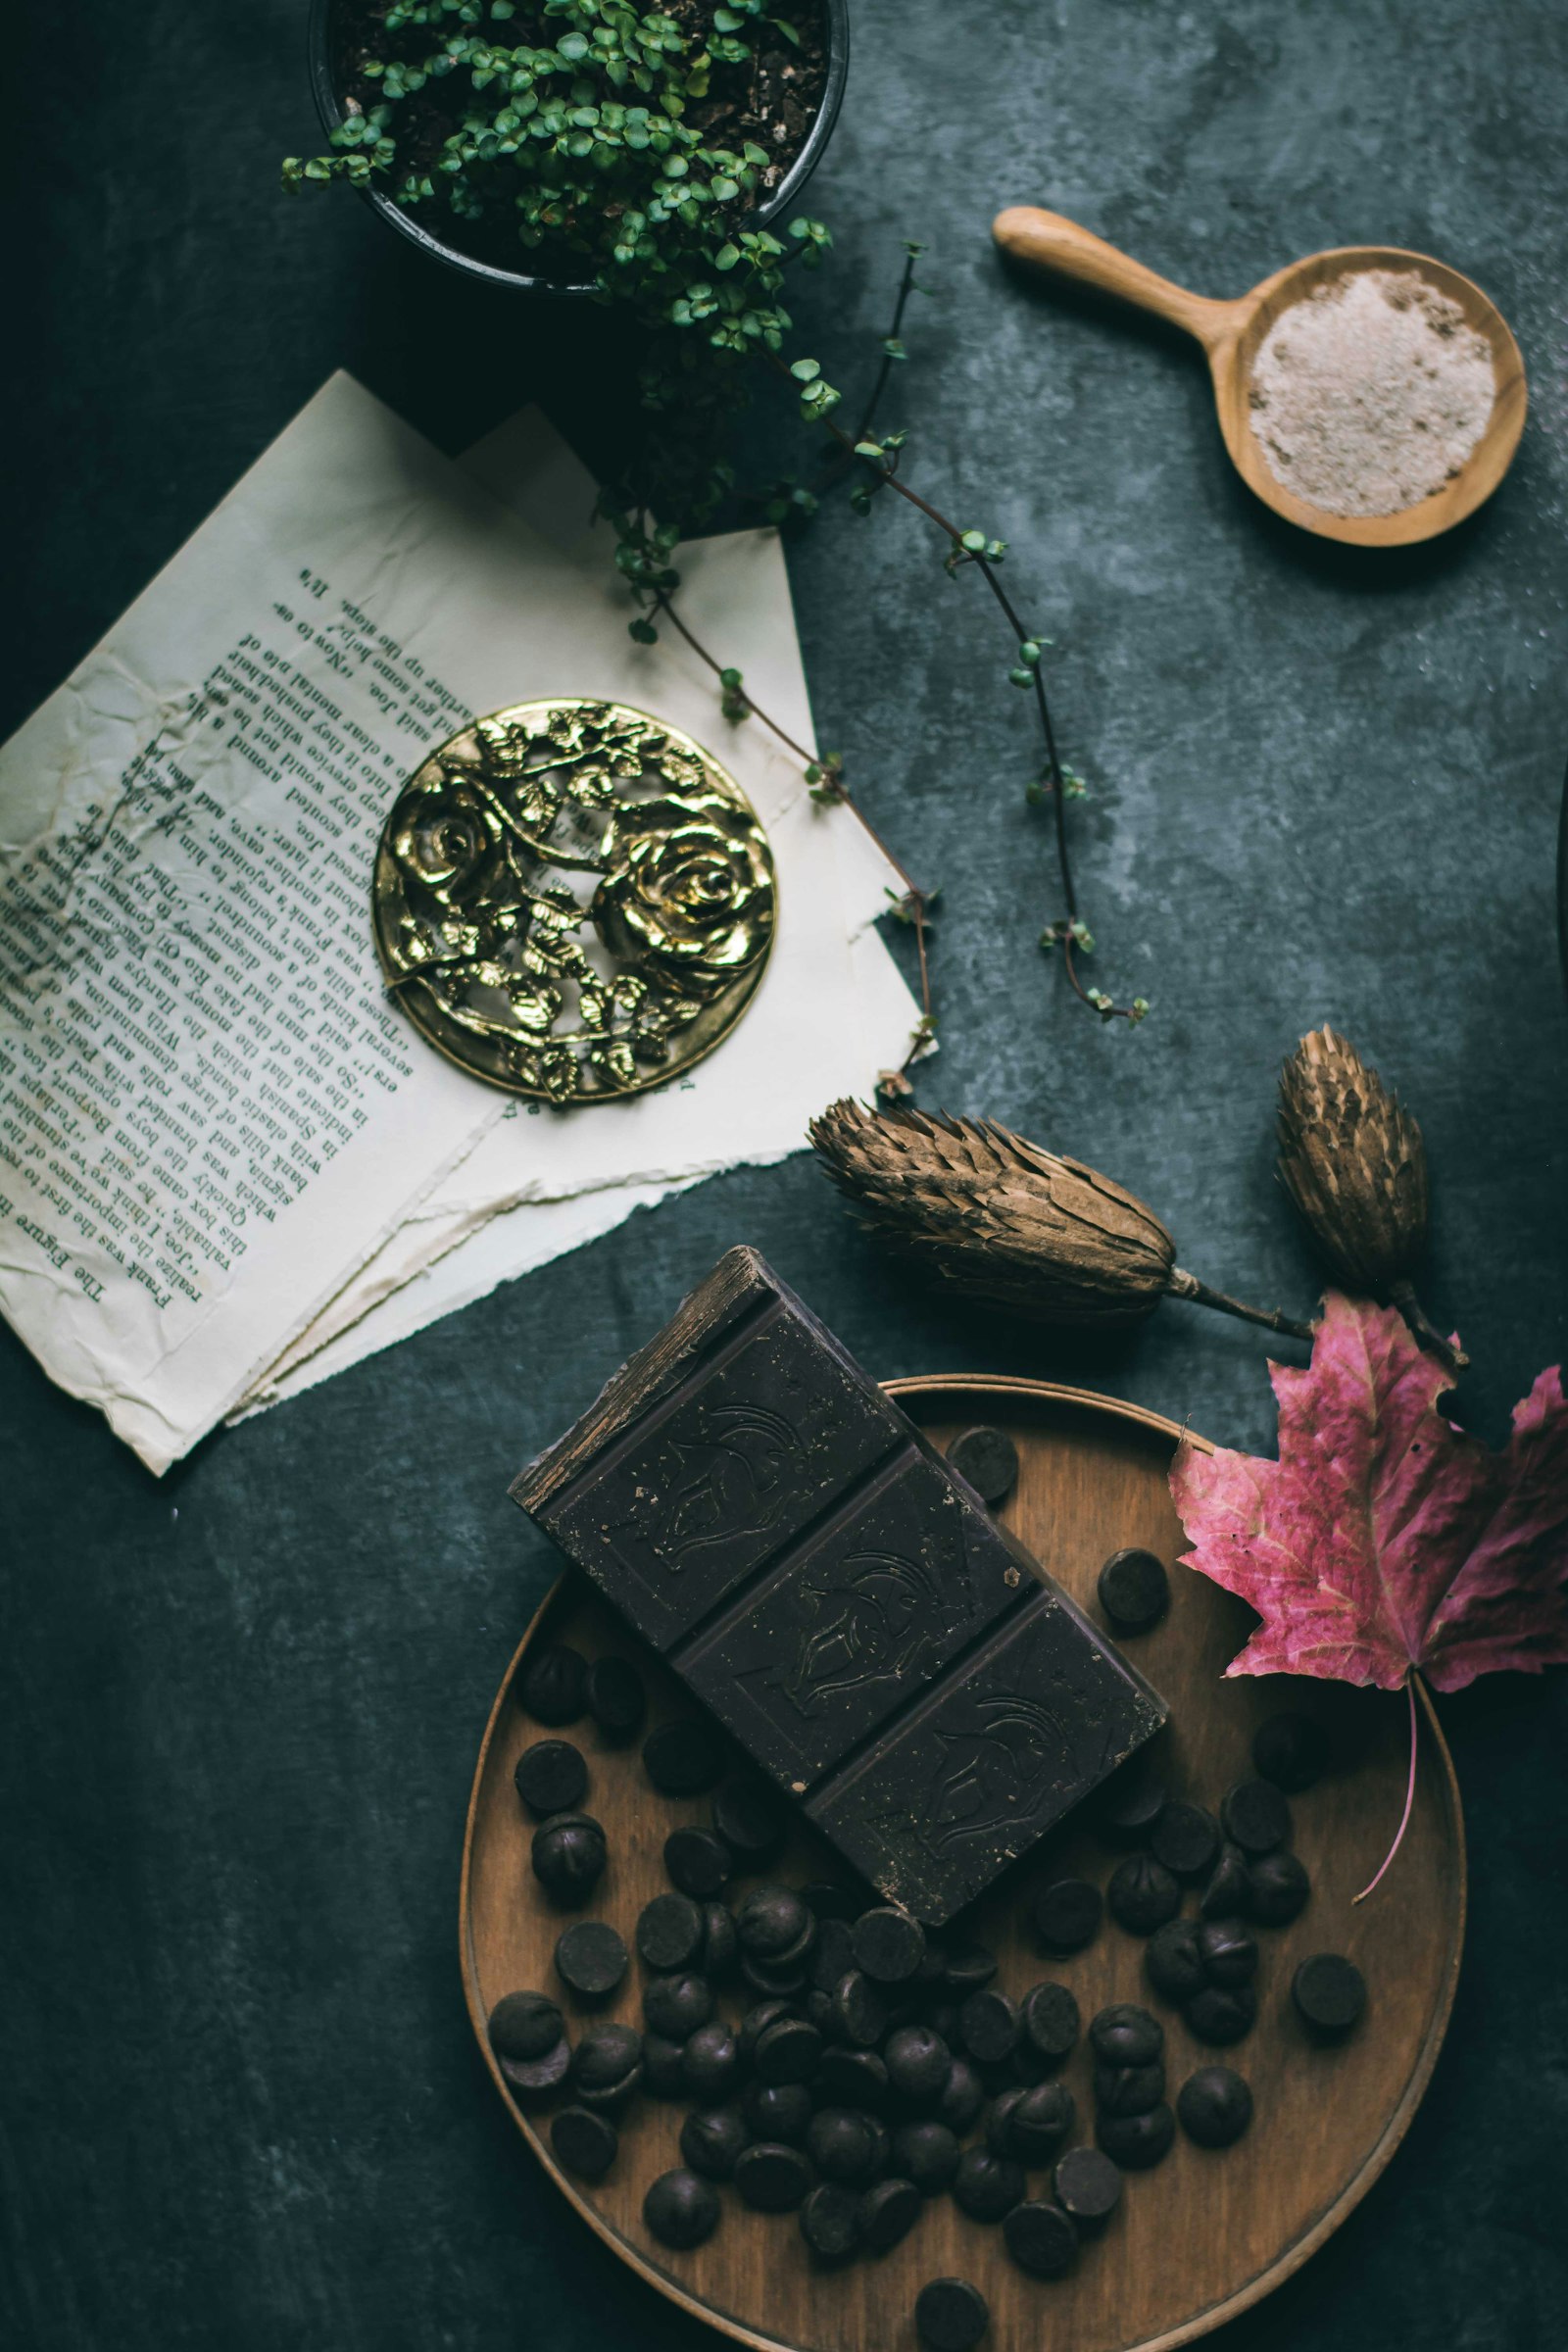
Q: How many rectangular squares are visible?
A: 3